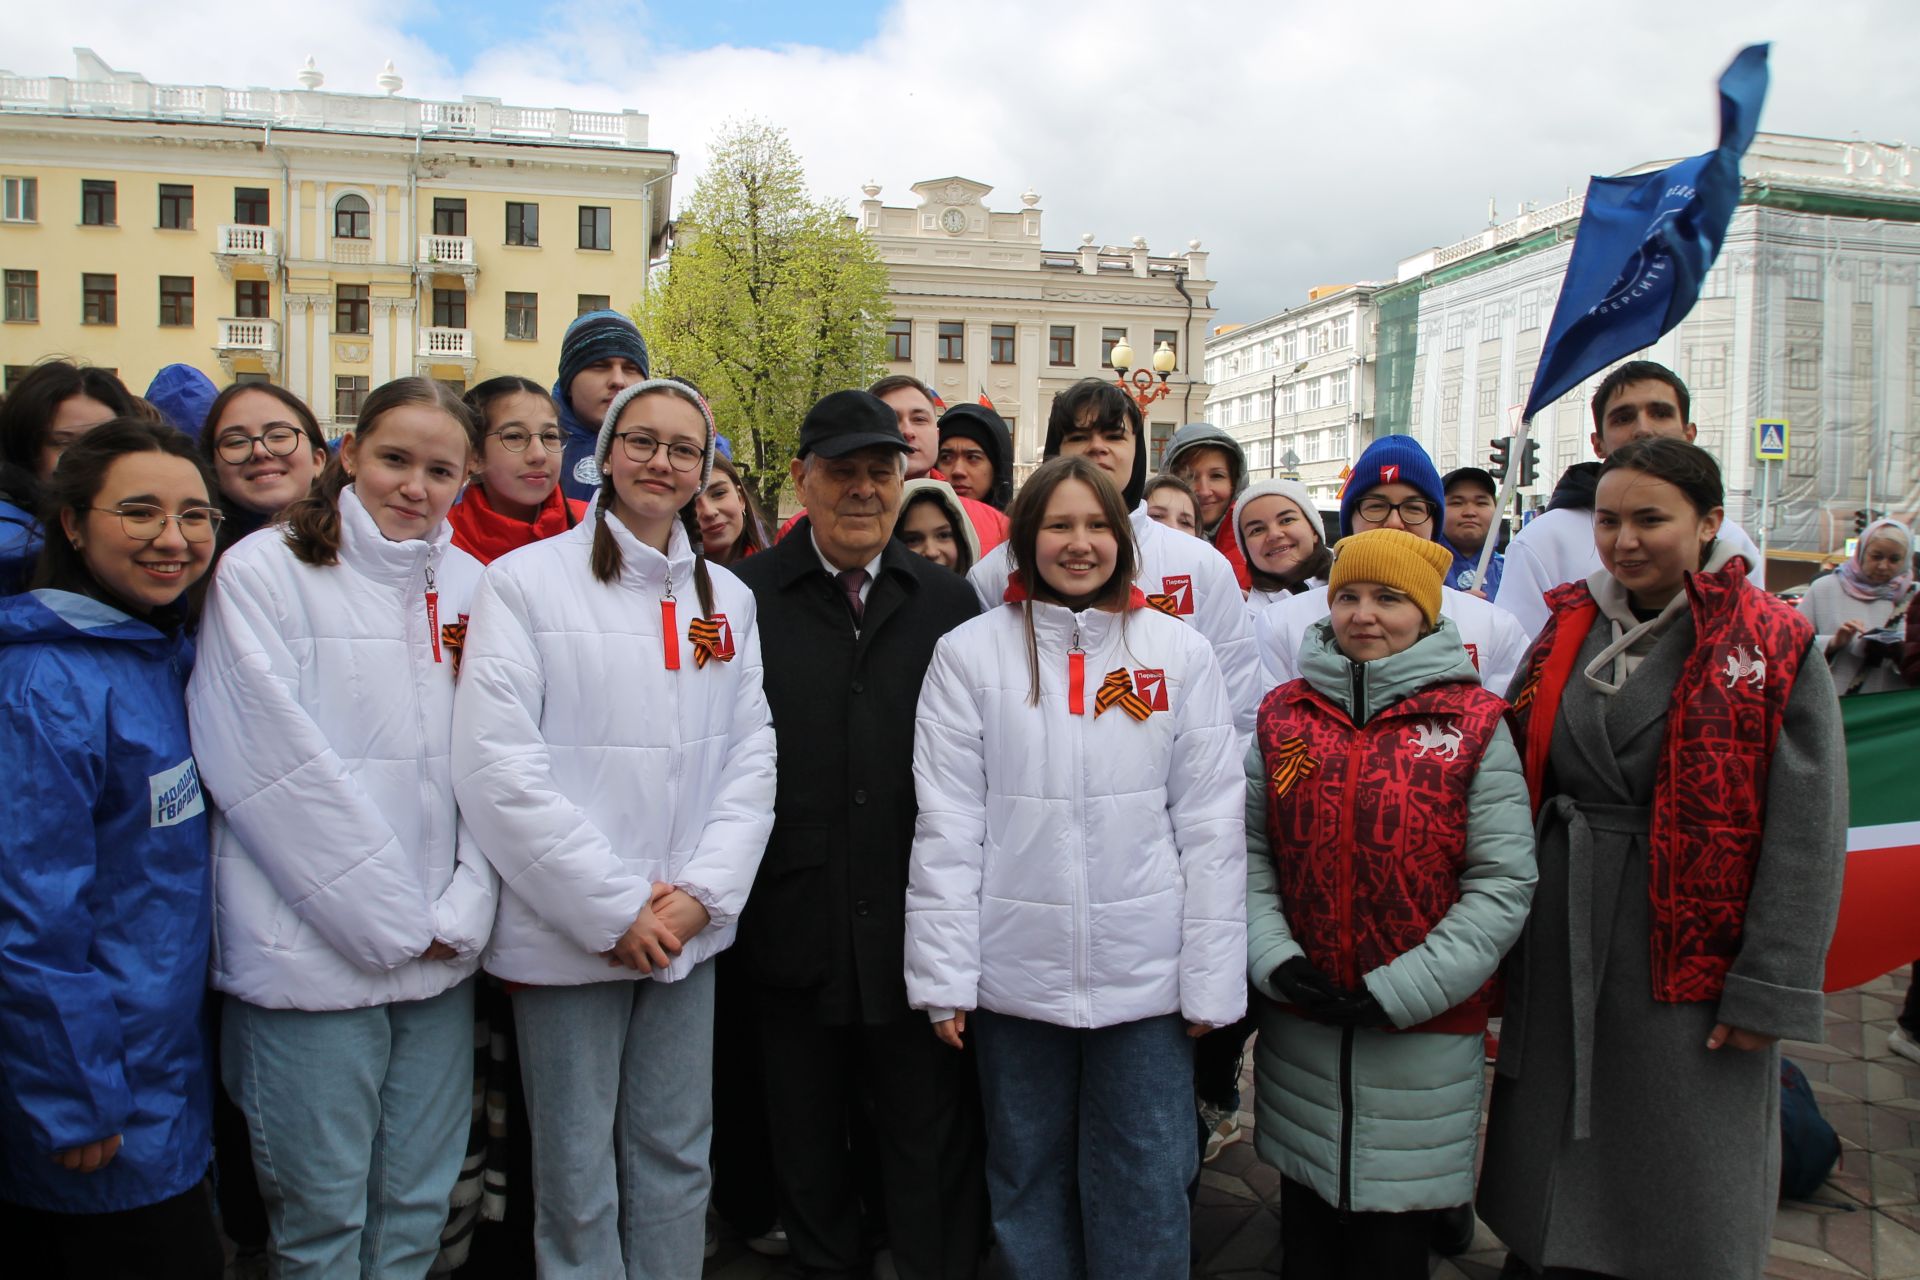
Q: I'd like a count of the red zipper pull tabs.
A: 3